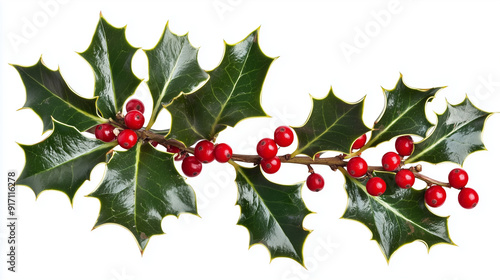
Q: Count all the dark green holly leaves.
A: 11